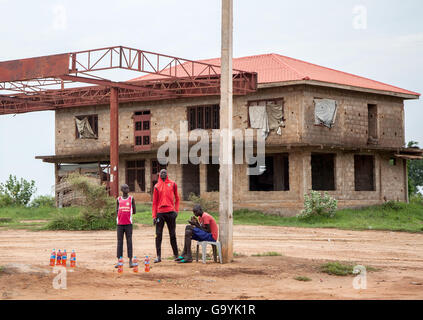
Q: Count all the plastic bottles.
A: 7